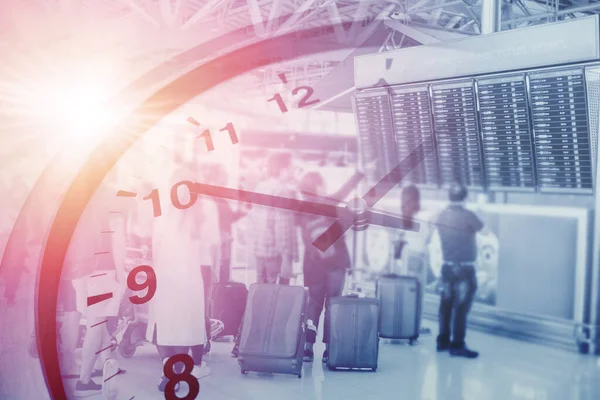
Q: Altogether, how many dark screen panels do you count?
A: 5